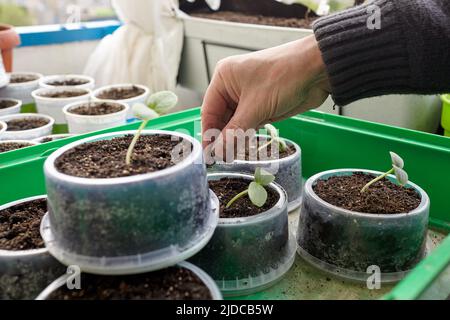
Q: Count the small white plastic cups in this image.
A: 10